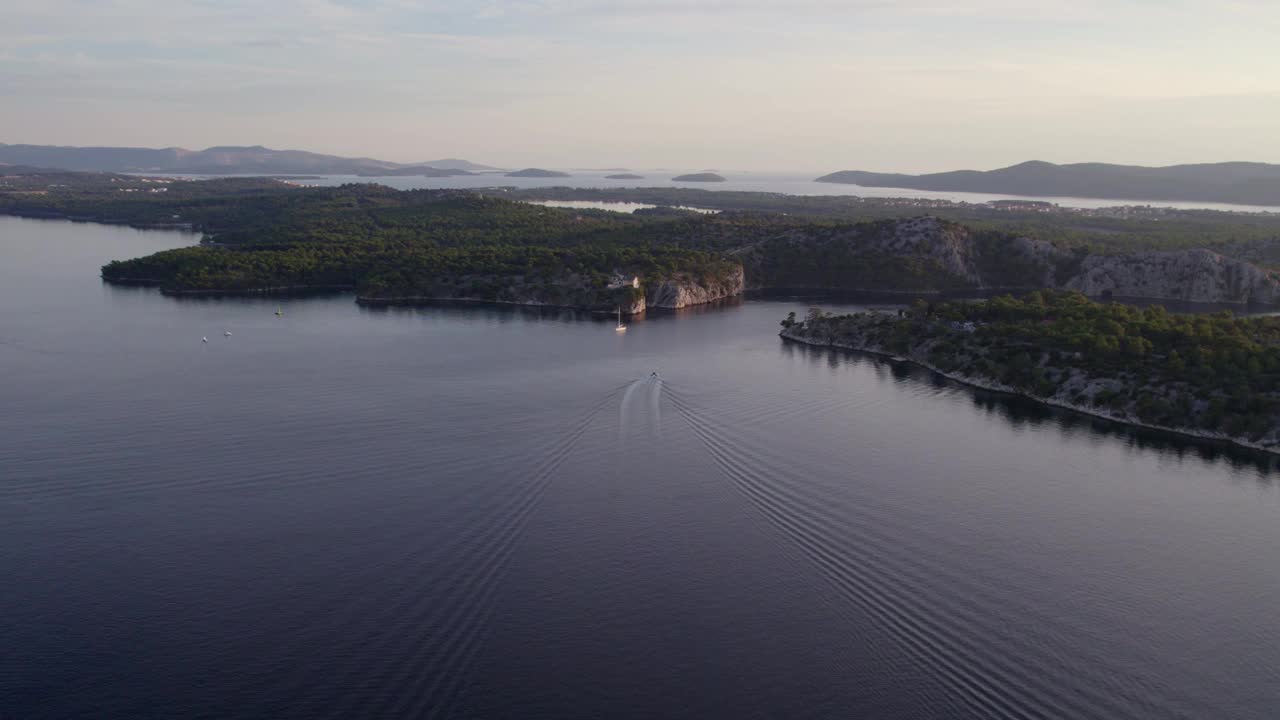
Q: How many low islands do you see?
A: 3